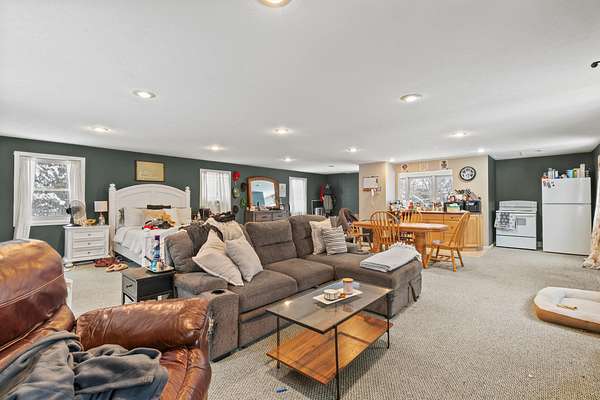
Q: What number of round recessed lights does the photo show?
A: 11